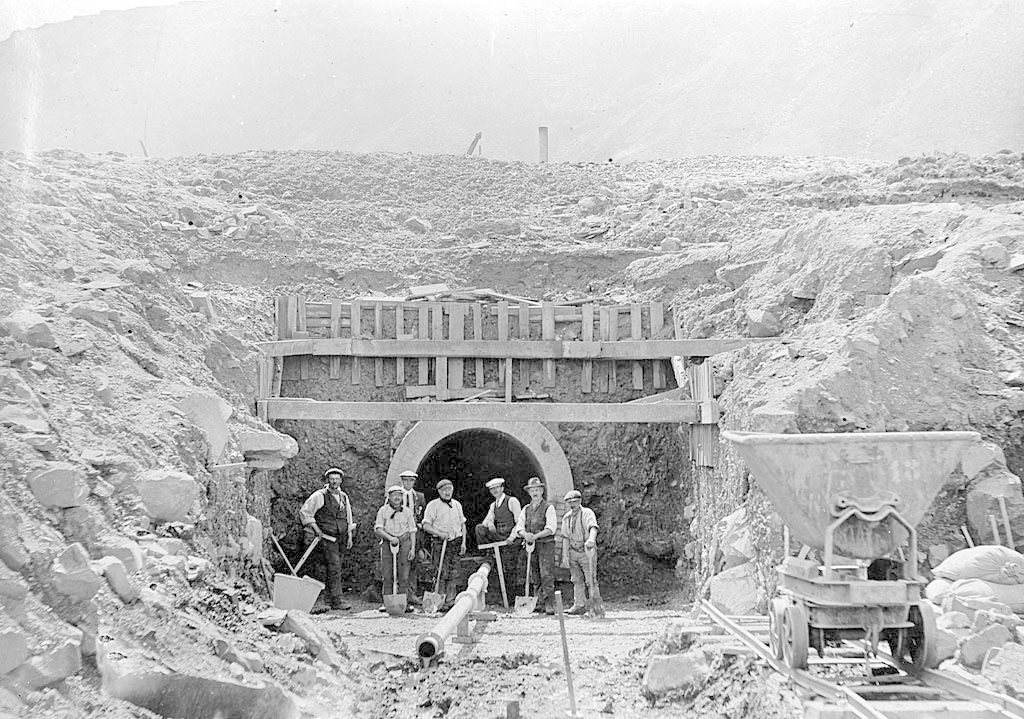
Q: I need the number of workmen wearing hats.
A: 7